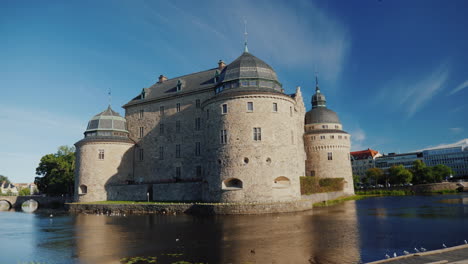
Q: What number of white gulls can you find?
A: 7